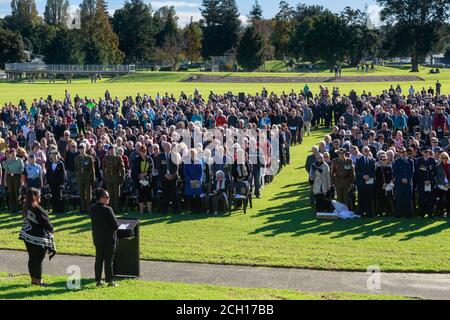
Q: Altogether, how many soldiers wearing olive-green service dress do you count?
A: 3